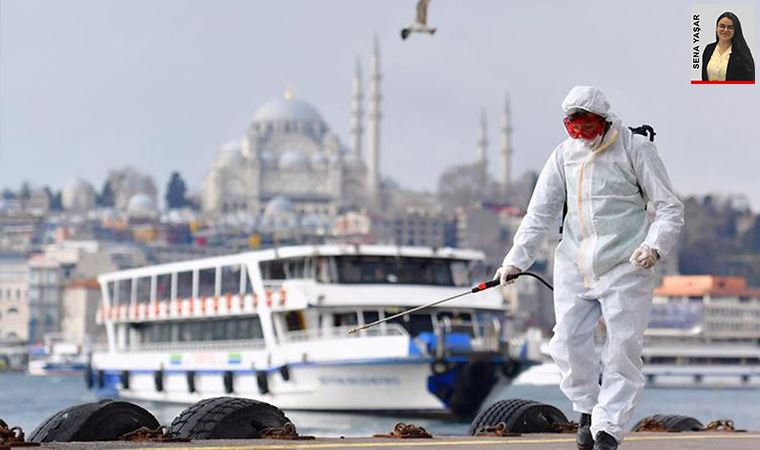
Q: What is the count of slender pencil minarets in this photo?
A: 4